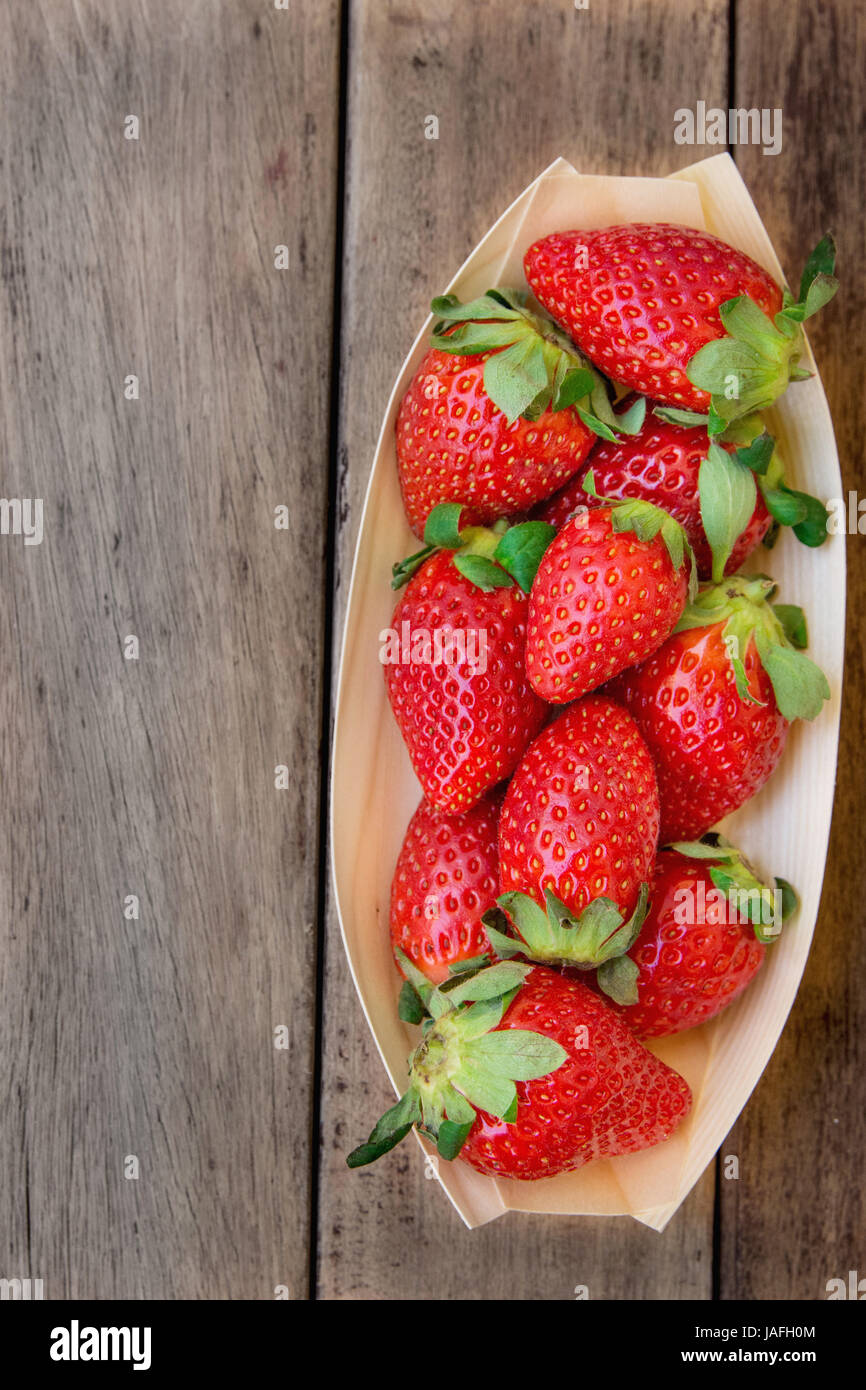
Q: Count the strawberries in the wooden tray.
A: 10